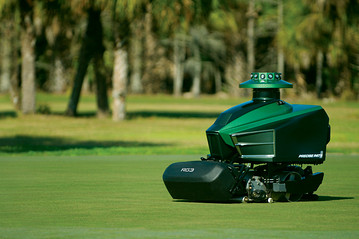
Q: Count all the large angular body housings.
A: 1